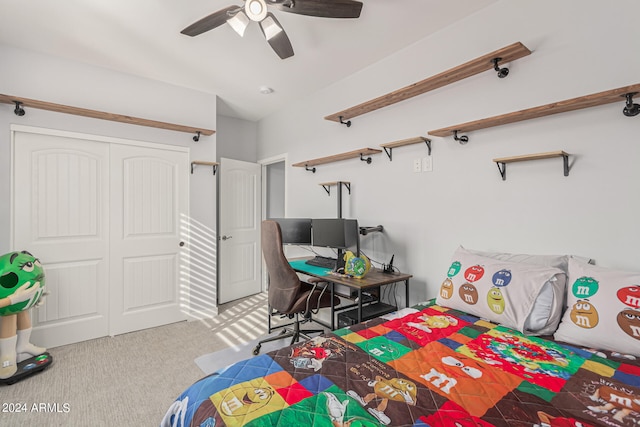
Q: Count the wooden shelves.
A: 8